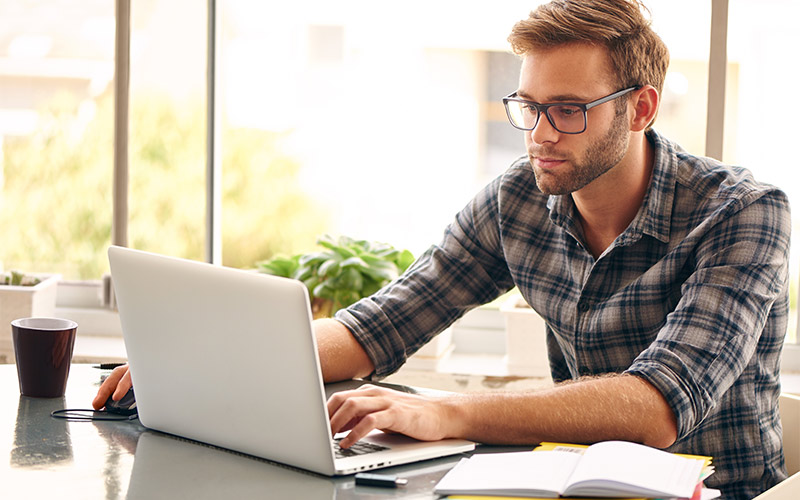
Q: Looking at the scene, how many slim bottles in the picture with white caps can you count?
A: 0